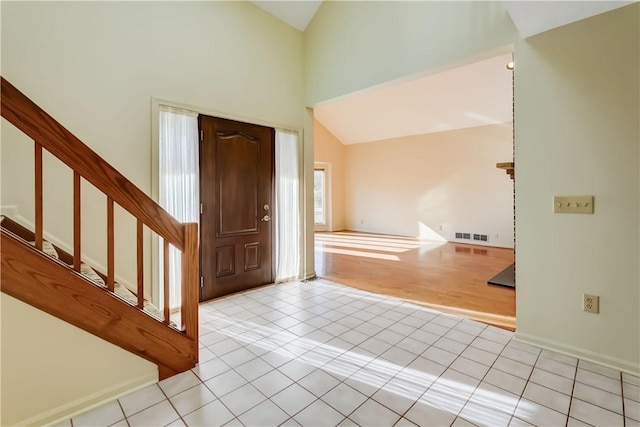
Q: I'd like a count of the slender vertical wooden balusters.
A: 5